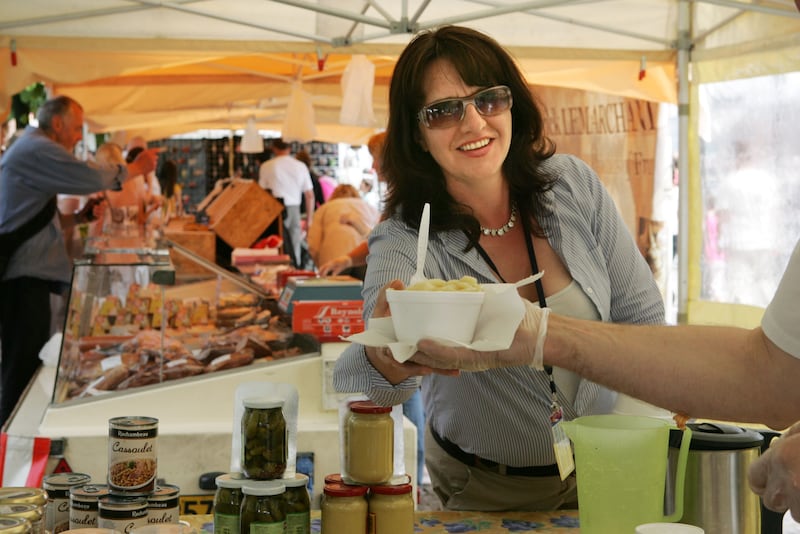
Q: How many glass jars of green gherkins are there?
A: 4